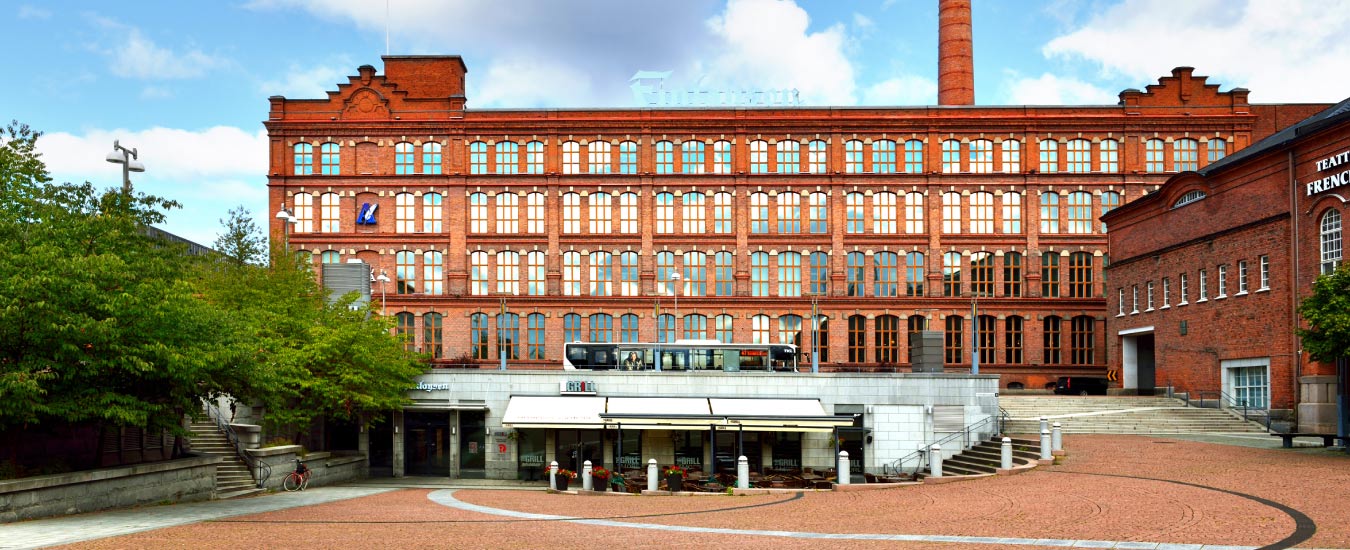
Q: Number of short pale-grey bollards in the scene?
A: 10